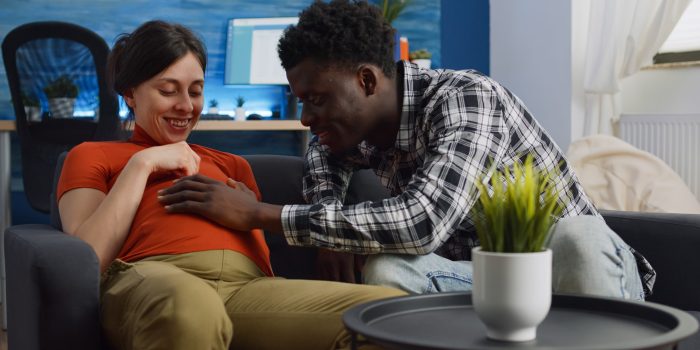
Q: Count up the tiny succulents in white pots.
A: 2